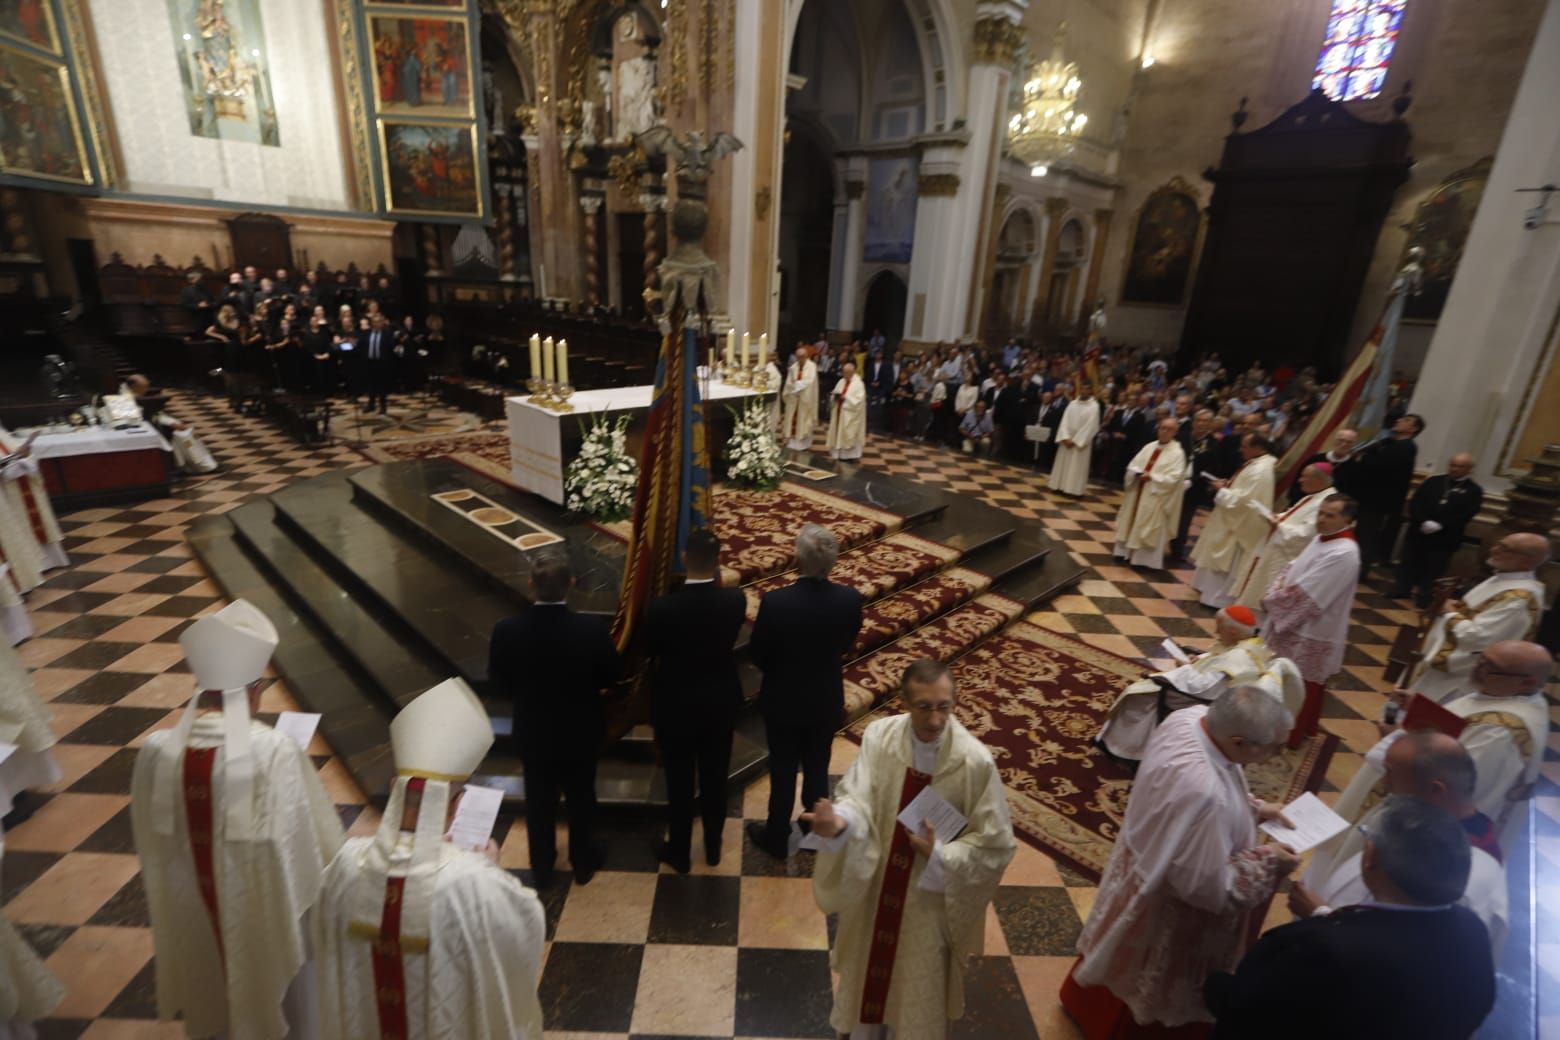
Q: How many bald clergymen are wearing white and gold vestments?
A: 2